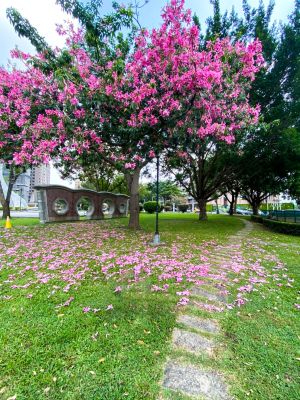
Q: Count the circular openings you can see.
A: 4